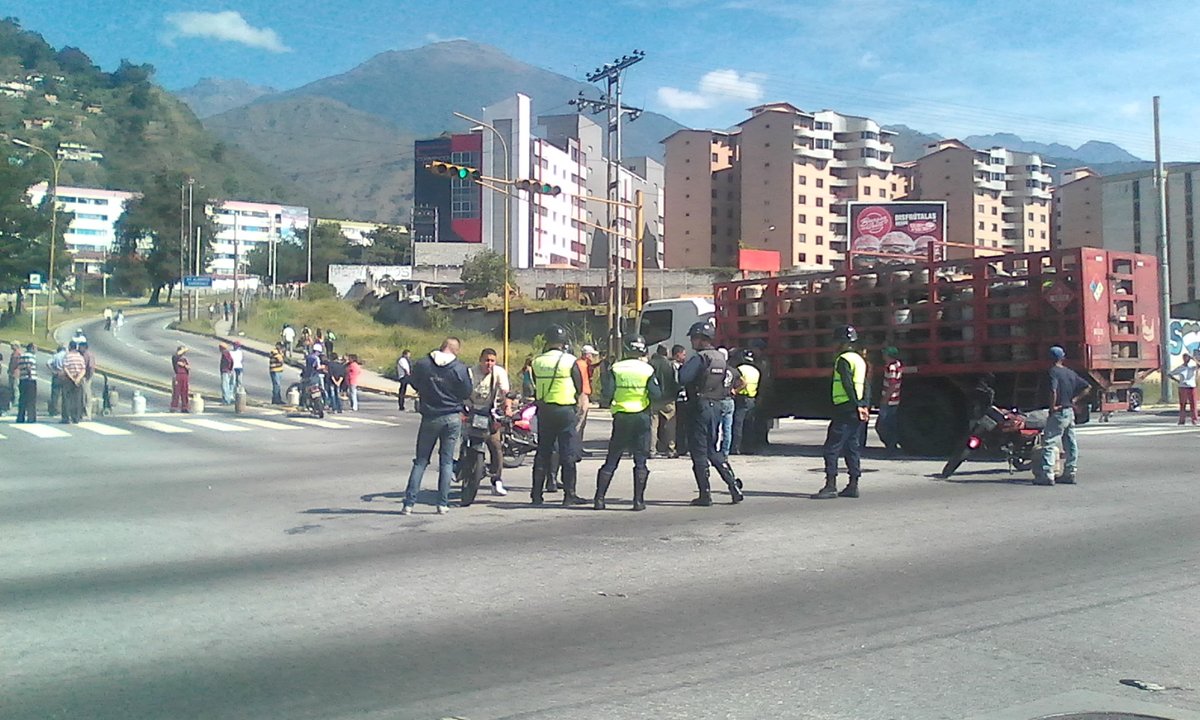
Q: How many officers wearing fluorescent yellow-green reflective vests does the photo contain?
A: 4